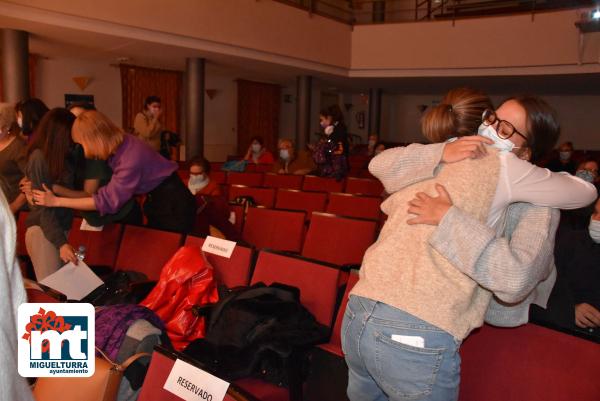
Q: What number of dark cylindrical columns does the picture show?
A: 4